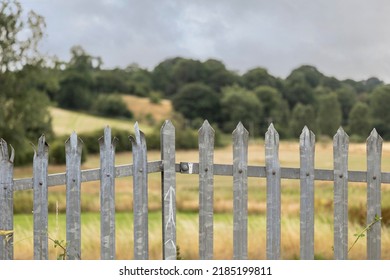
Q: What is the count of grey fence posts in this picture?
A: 12